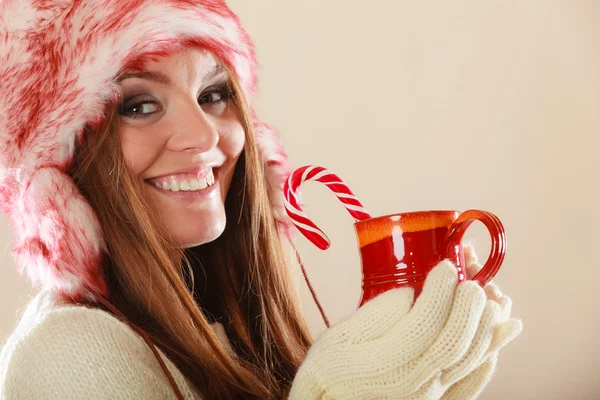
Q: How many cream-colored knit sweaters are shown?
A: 1